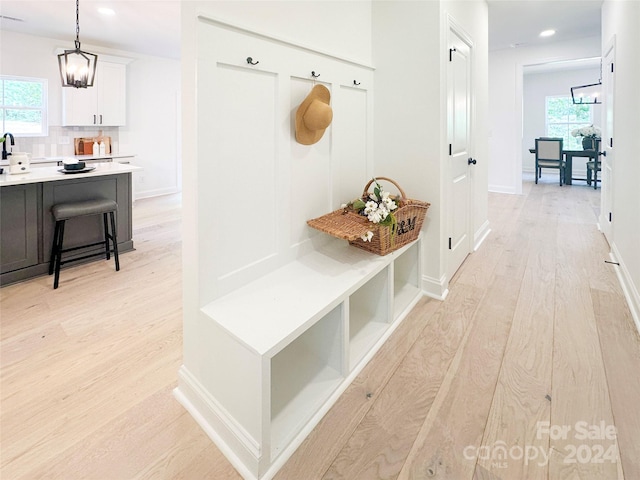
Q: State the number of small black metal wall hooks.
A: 3